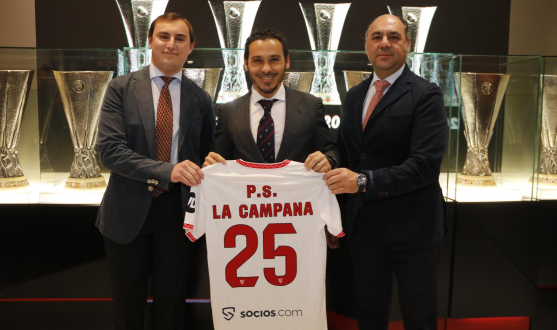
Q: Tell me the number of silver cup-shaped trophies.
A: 11